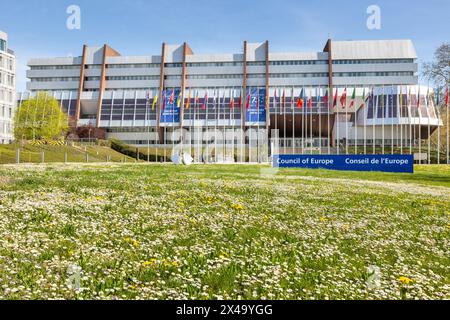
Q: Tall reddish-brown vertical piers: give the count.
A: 7